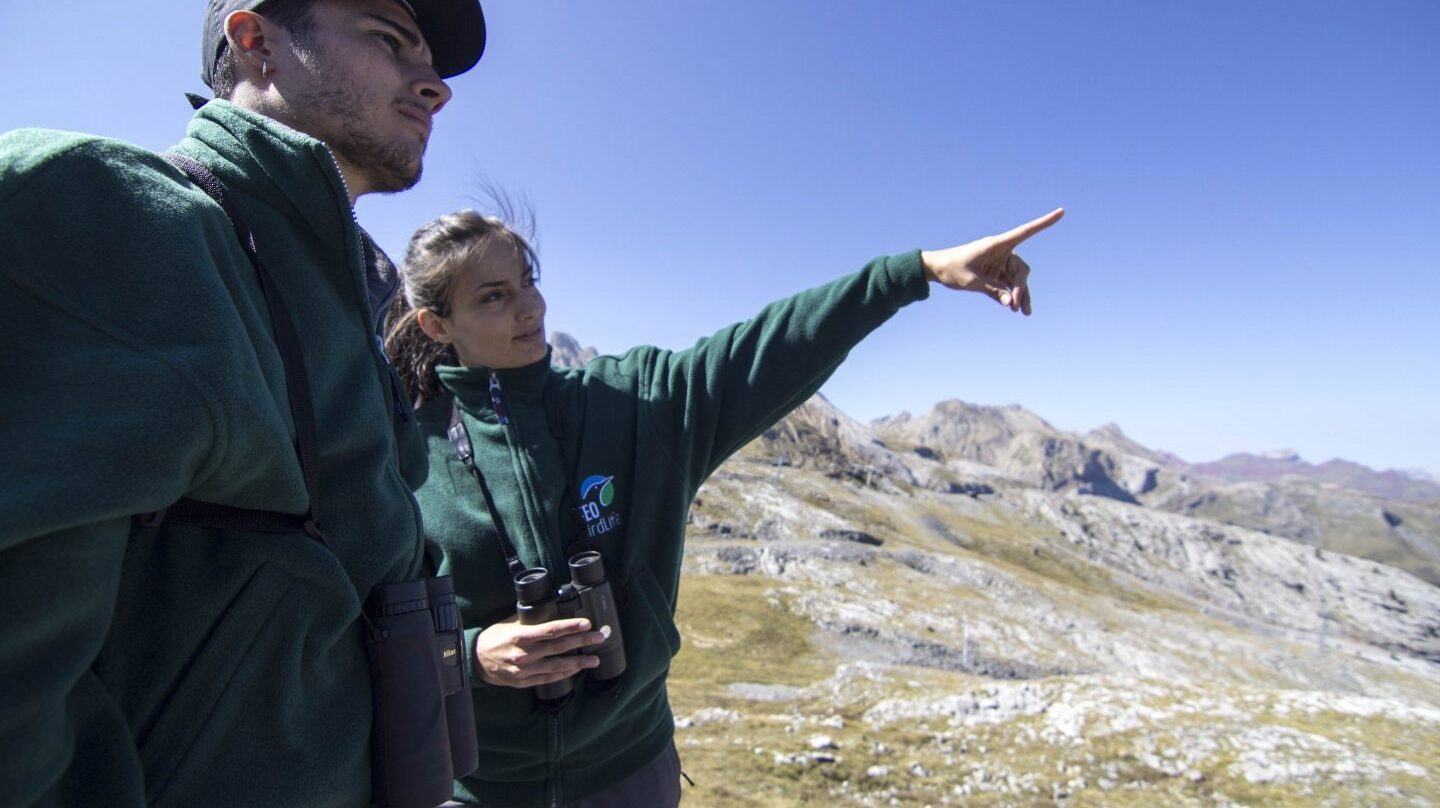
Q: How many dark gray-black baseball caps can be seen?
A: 1